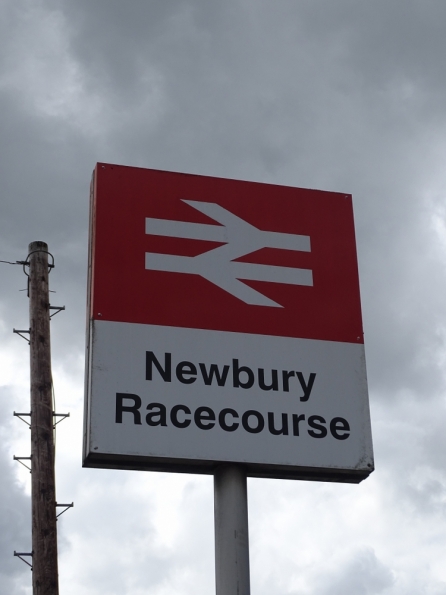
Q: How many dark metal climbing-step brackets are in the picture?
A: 7